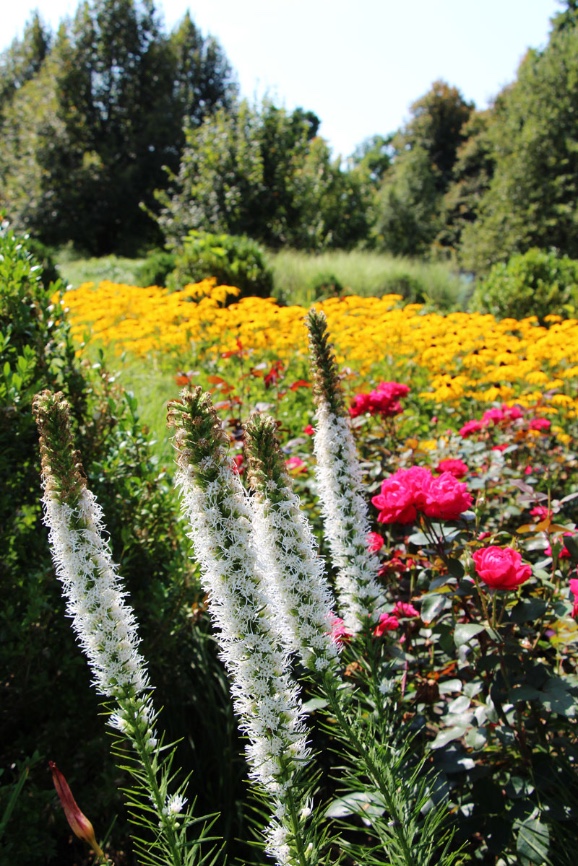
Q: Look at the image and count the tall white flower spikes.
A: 4